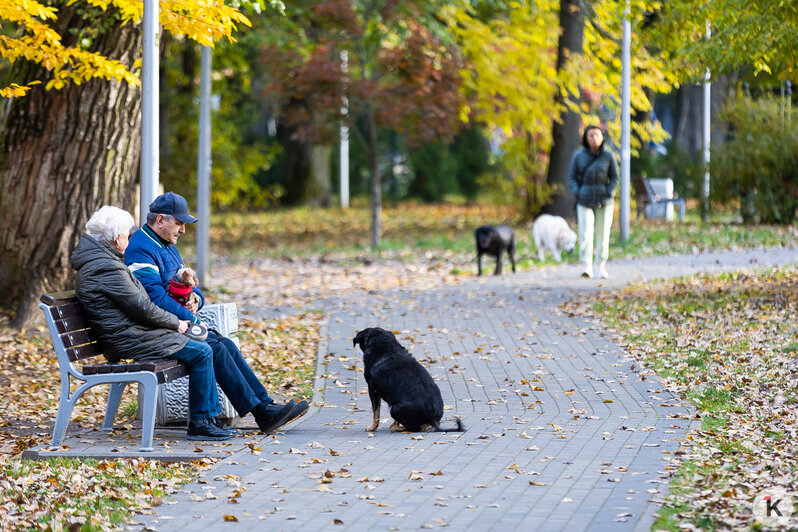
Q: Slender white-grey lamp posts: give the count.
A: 5